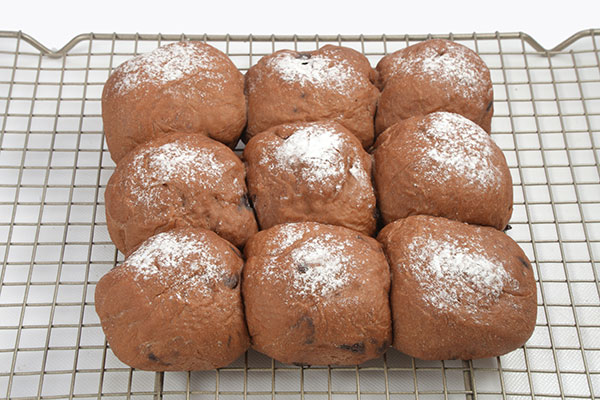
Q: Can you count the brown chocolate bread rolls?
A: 9